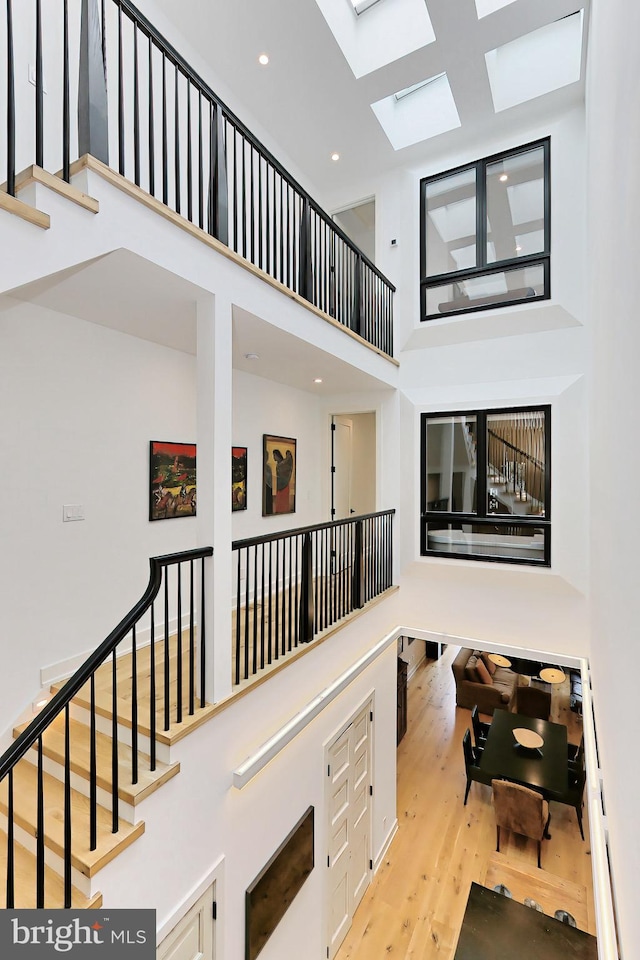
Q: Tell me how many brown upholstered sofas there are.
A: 1